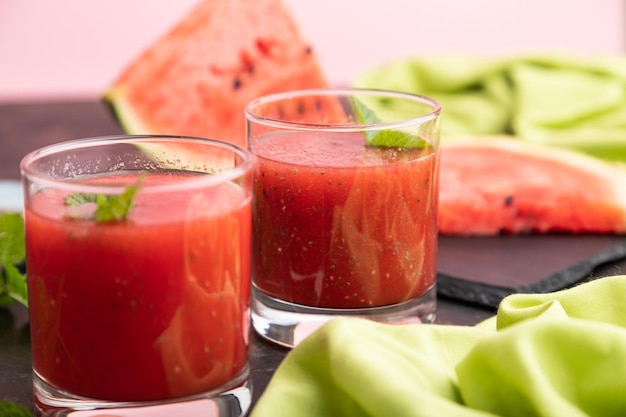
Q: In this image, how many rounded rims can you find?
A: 2